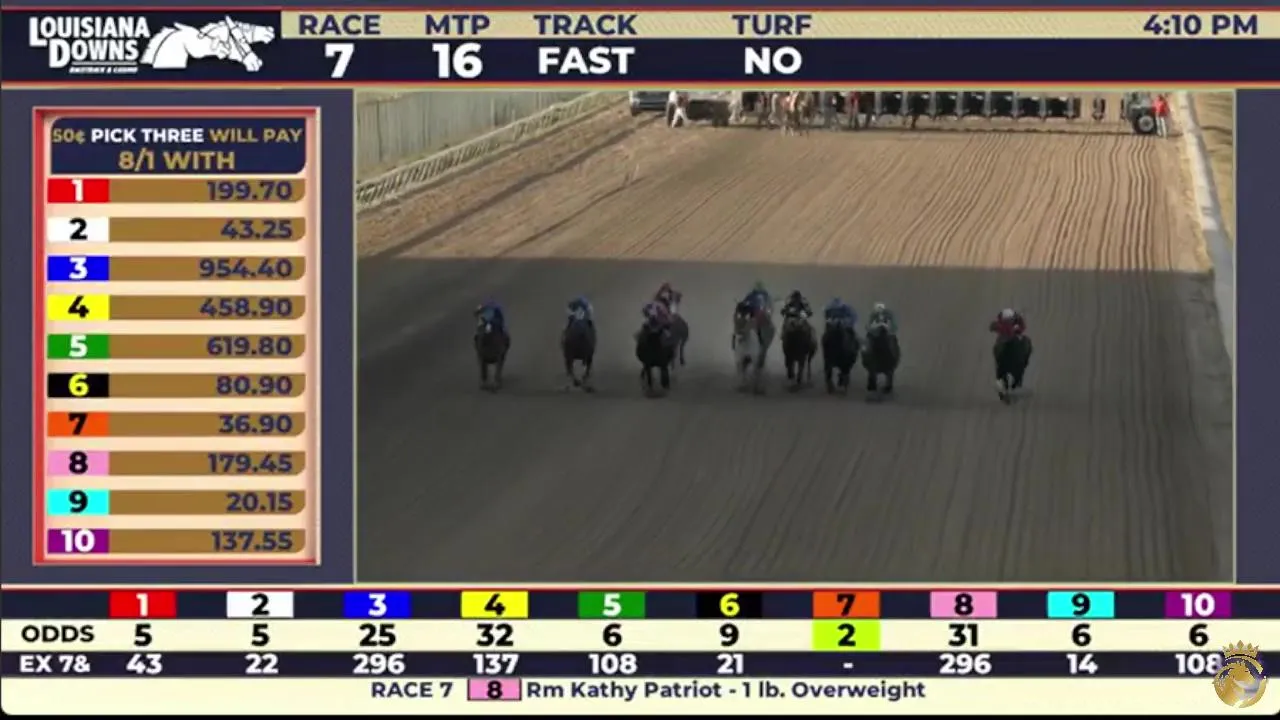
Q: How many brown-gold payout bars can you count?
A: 10